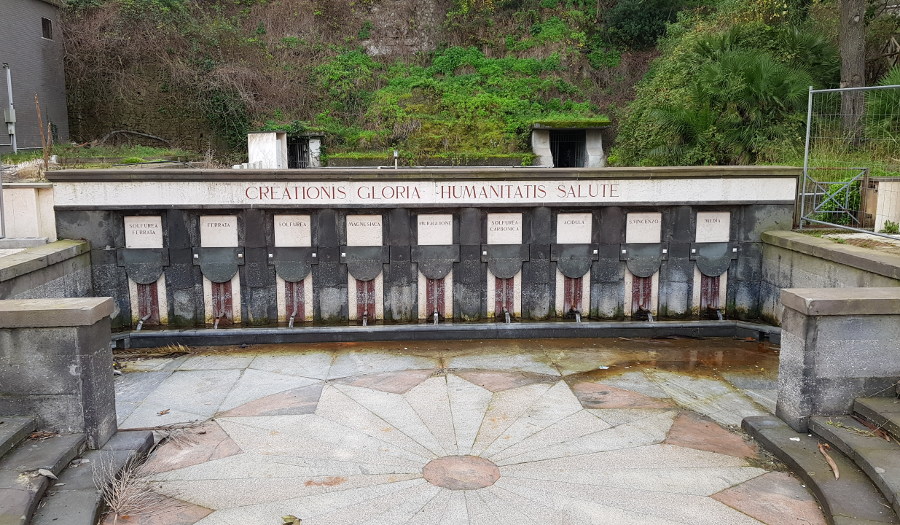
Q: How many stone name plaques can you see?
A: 9